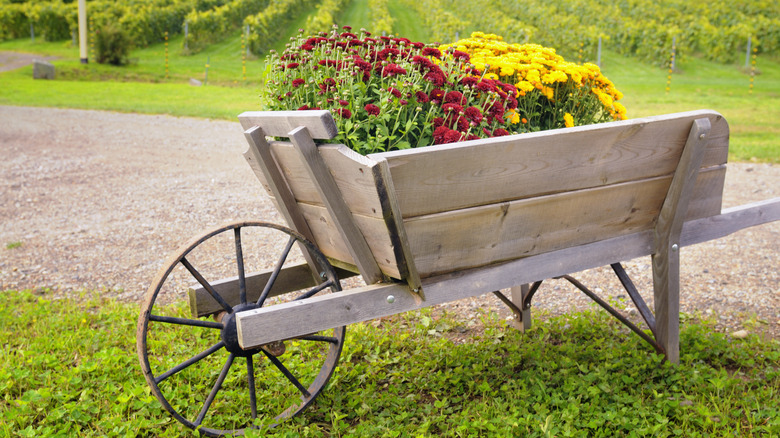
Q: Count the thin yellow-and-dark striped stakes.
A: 6